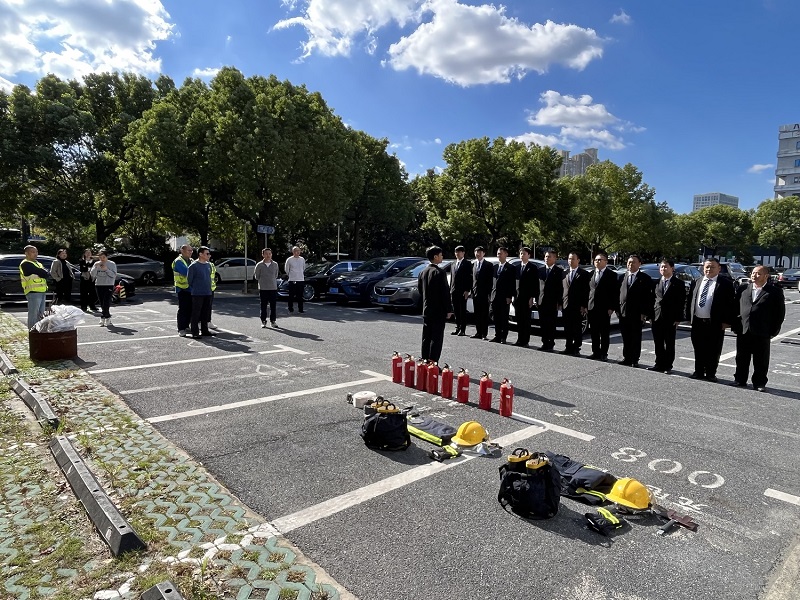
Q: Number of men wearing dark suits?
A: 12